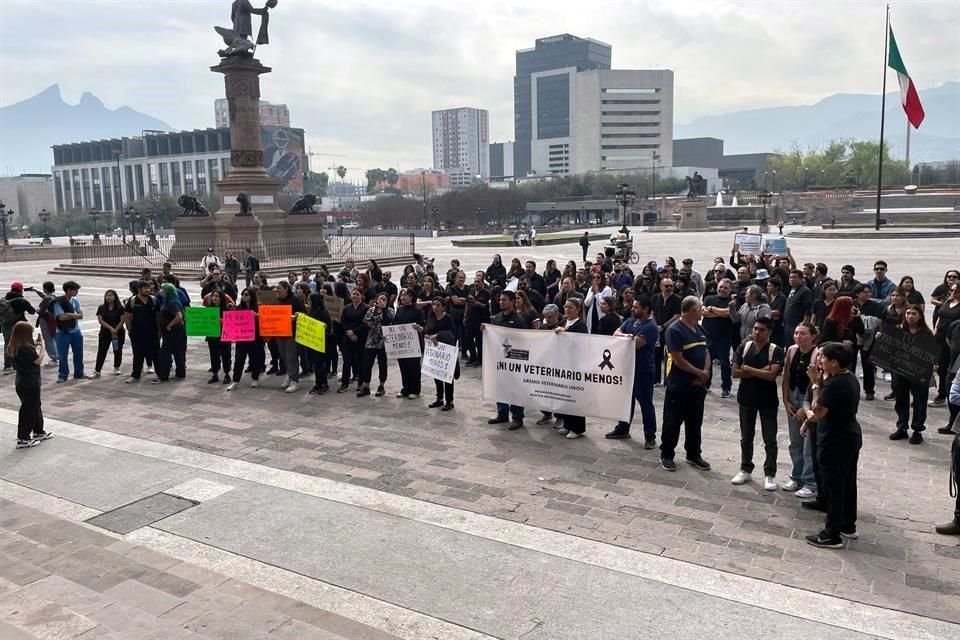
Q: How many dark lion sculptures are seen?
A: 3